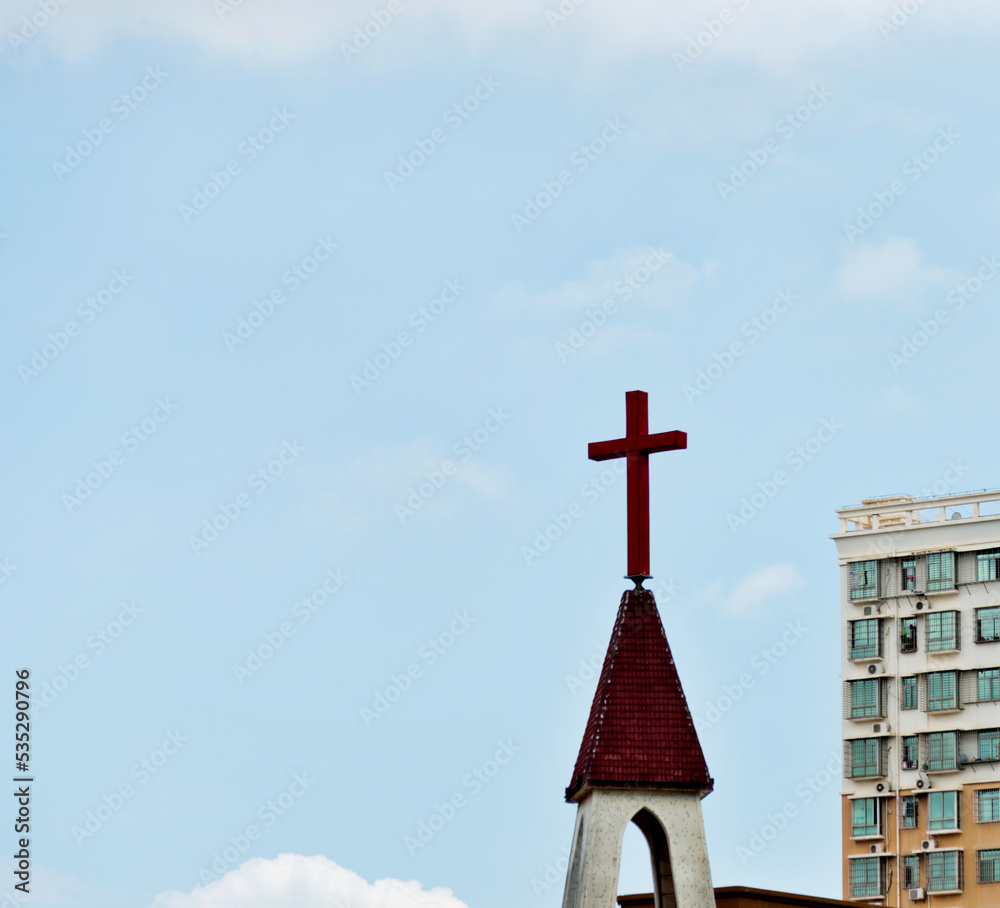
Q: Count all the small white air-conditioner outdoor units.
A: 9